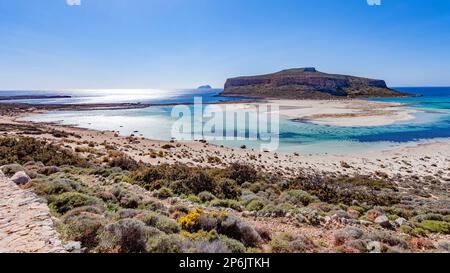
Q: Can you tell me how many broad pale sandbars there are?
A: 1